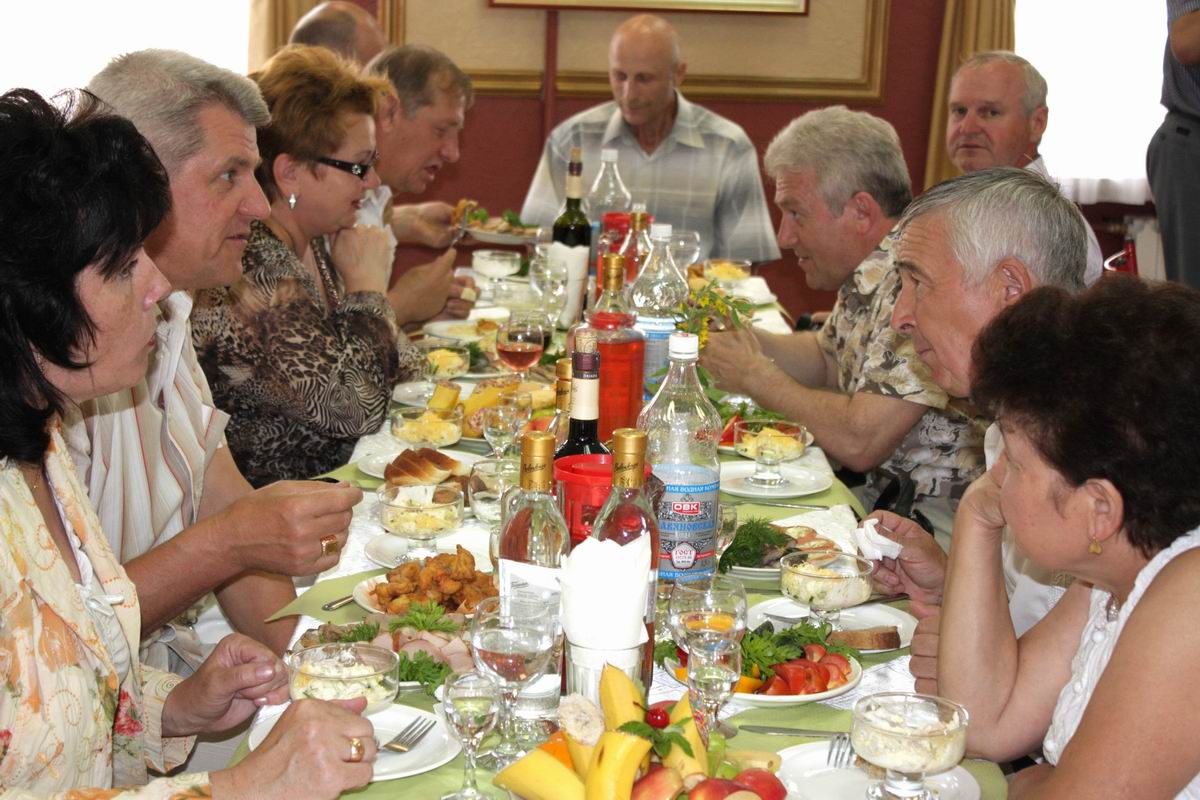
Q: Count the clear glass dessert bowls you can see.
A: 9